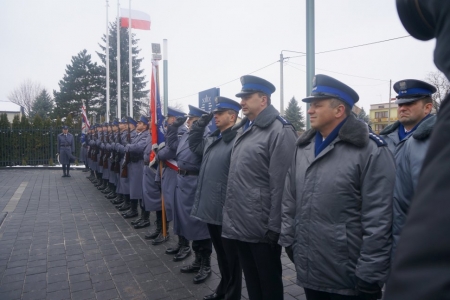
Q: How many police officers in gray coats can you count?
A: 4